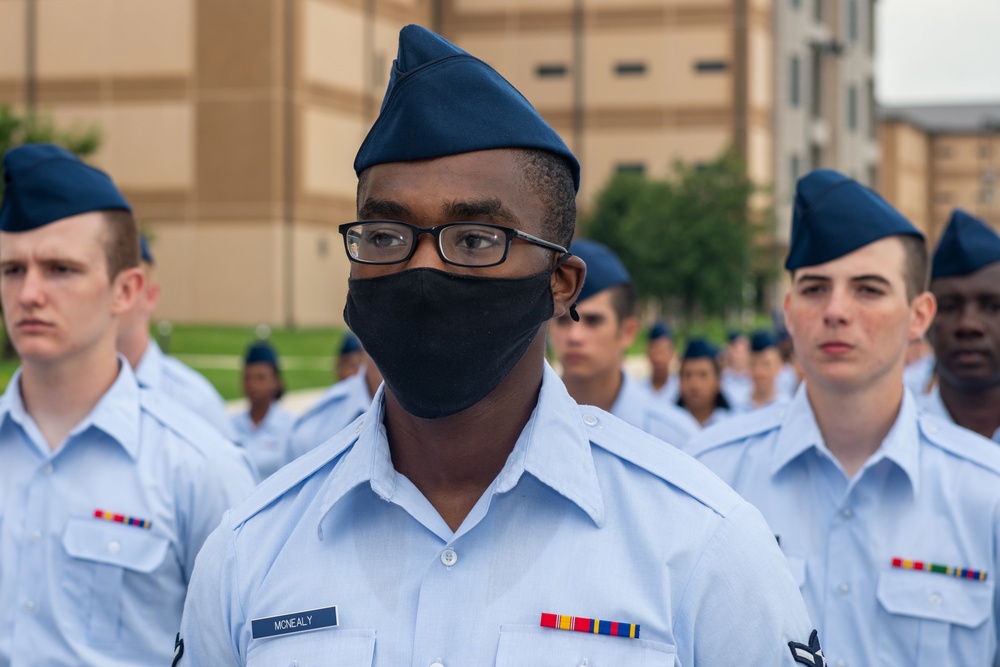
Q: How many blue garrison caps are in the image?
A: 13